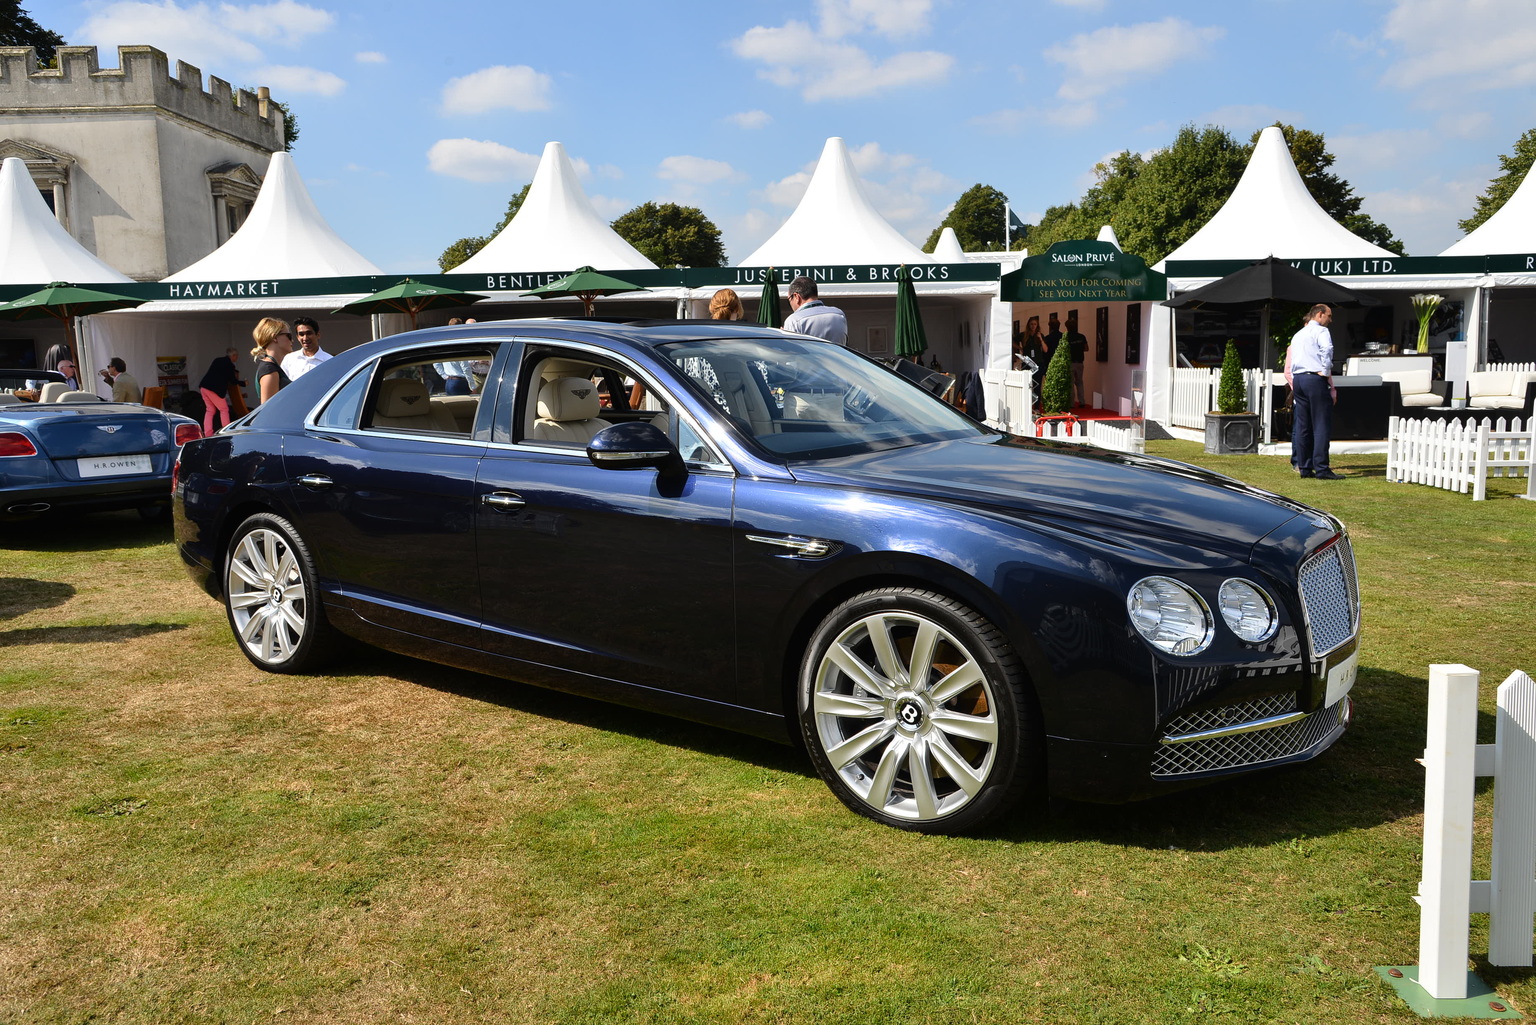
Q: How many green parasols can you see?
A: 5